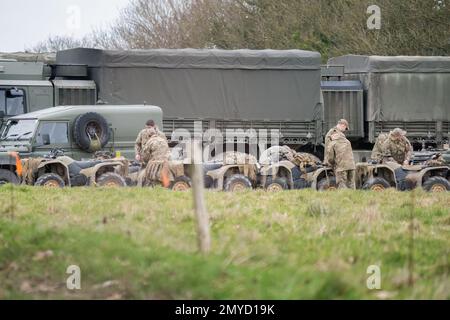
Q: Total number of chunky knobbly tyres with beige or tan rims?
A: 8